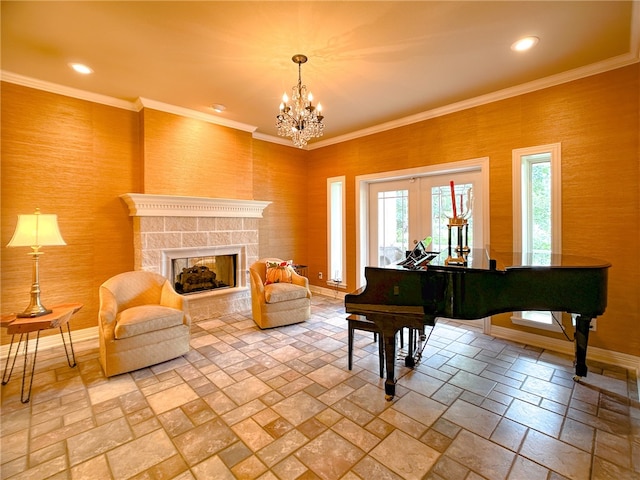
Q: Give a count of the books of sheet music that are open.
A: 1